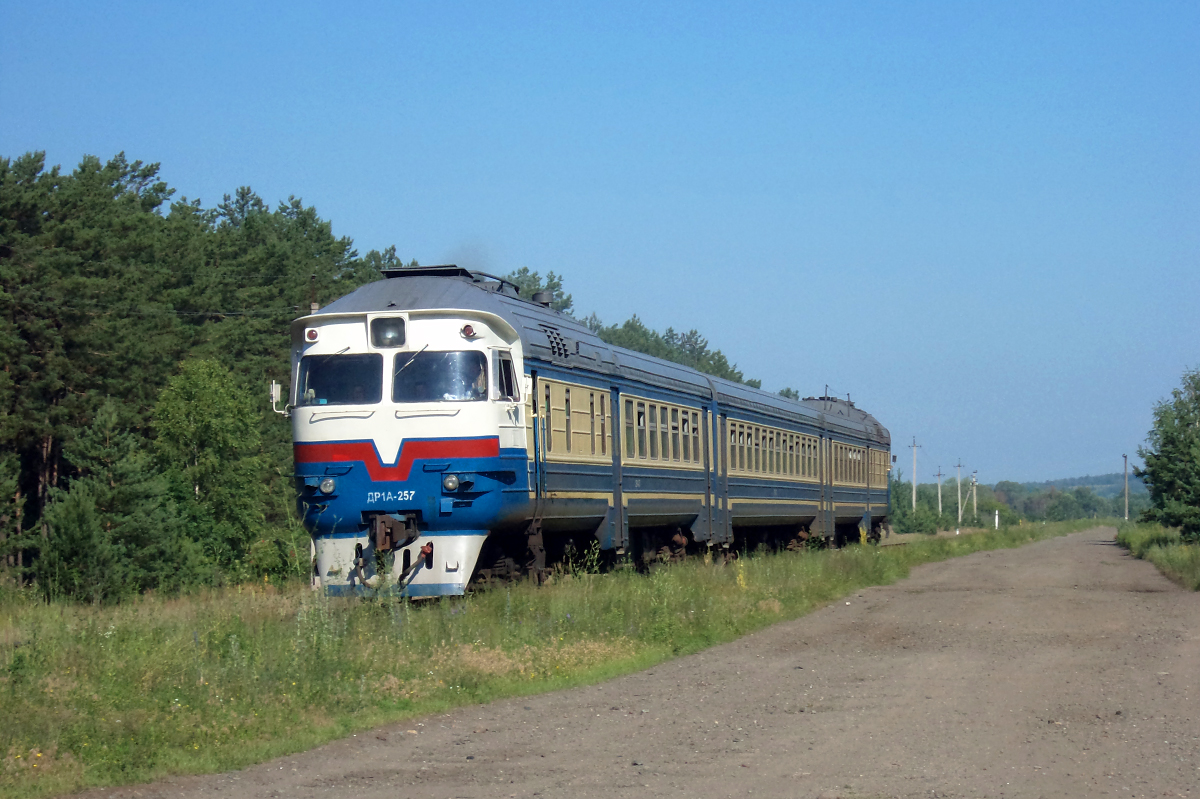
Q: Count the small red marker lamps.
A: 2